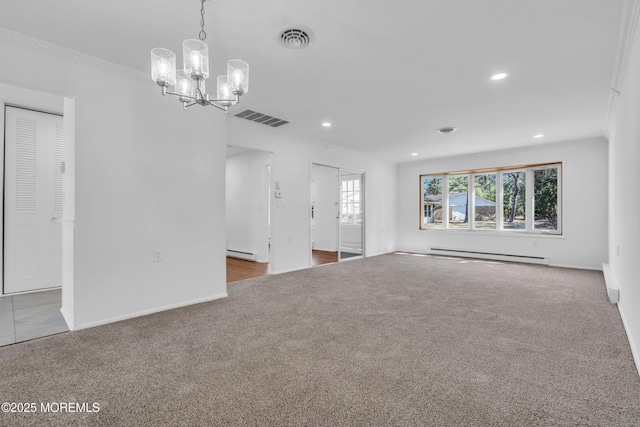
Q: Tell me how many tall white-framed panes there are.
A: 5